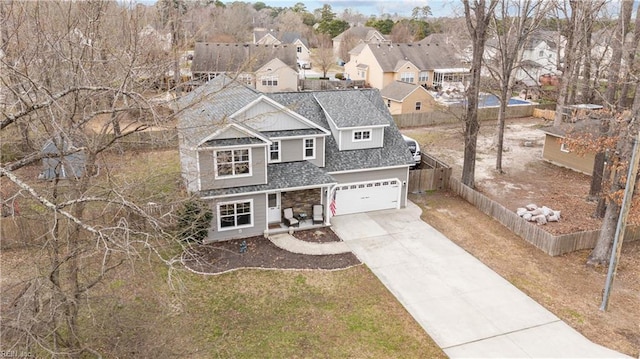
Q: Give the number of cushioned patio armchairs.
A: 2